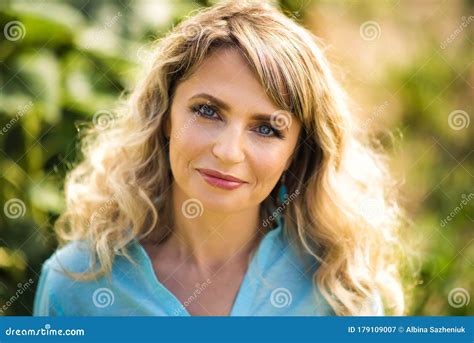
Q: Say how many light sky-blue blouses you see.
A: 1